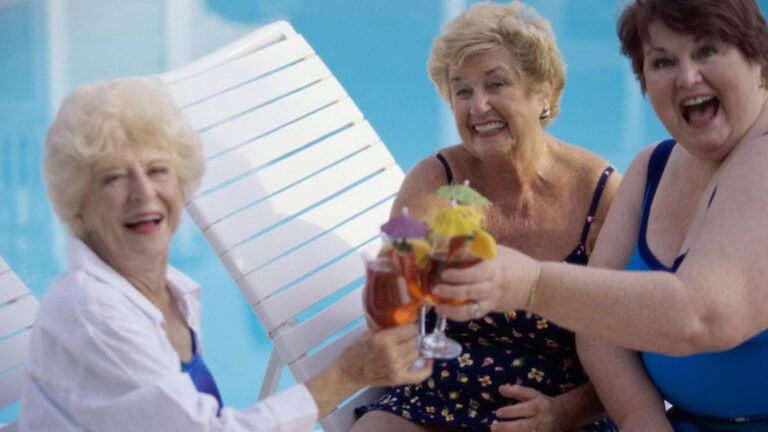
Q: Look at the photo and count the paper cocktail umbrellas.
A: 3